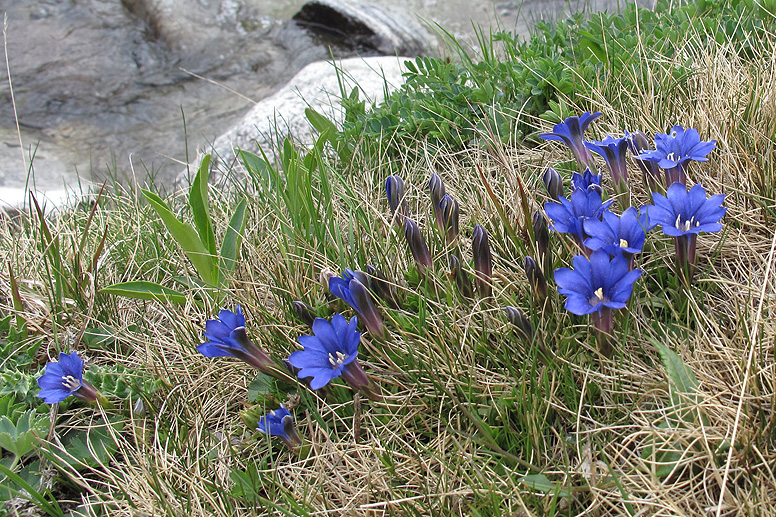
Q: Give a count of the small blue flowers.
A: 13